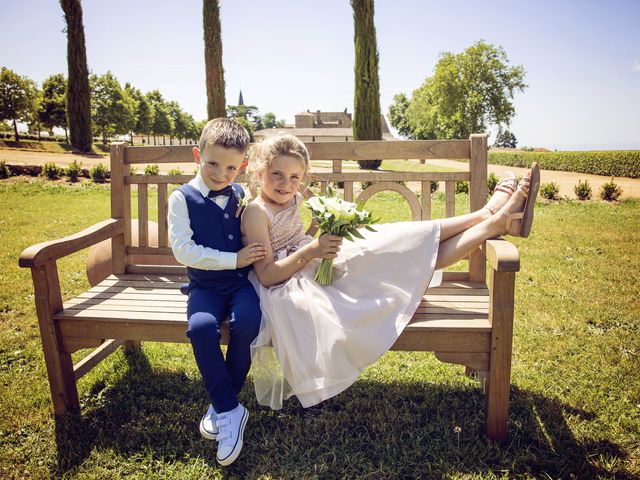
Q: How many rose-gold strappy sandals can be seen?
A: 2